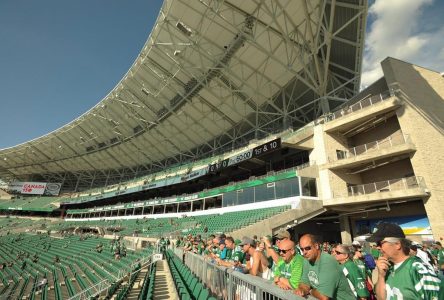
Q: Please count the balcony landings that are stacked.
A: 3